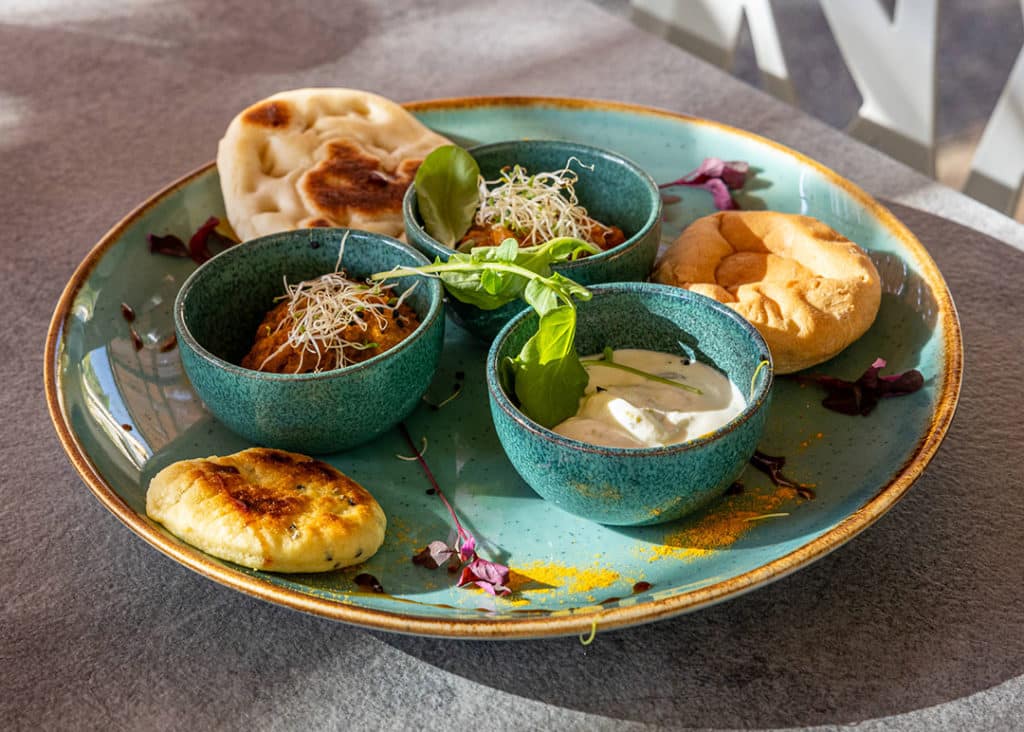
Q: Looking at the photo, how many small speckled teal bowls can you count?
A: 3